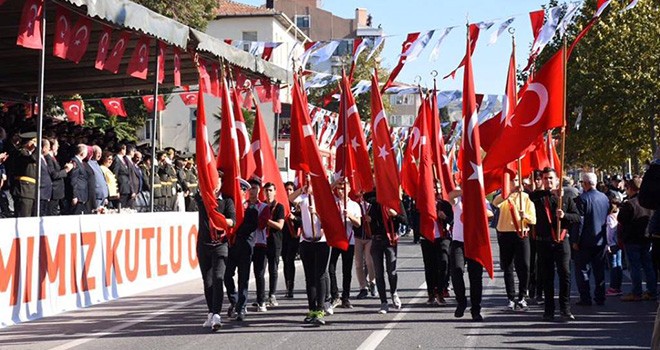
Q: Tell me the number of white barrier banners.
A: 1